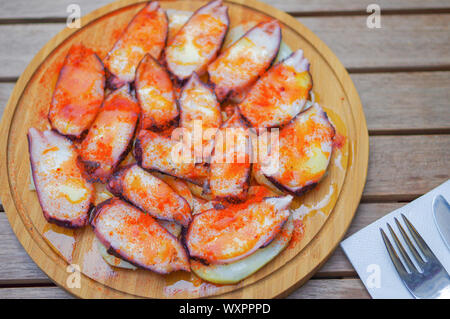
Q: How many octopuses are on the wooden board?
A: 15